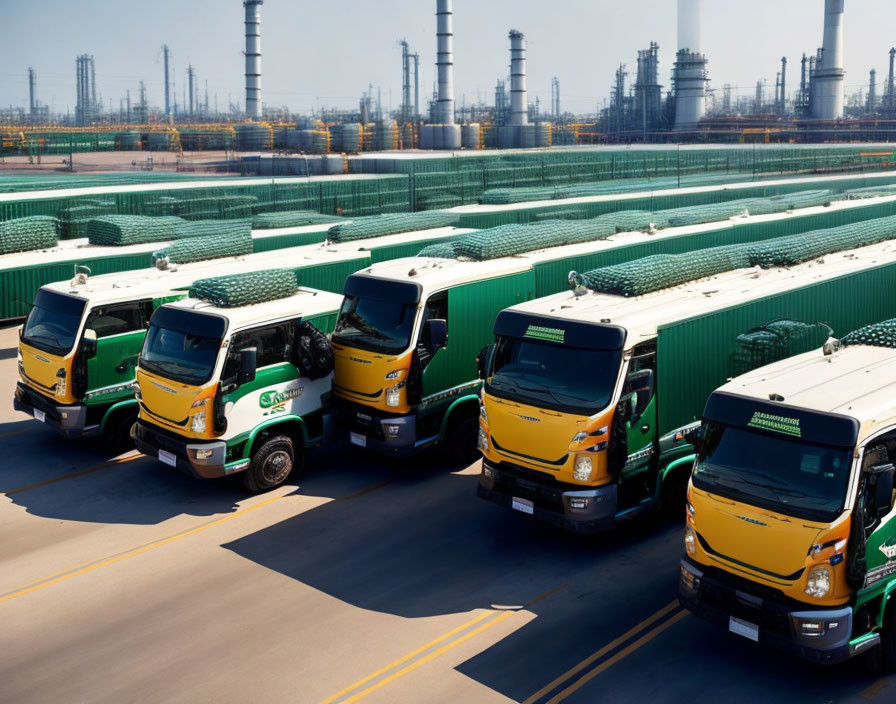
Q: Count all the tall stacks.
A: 5